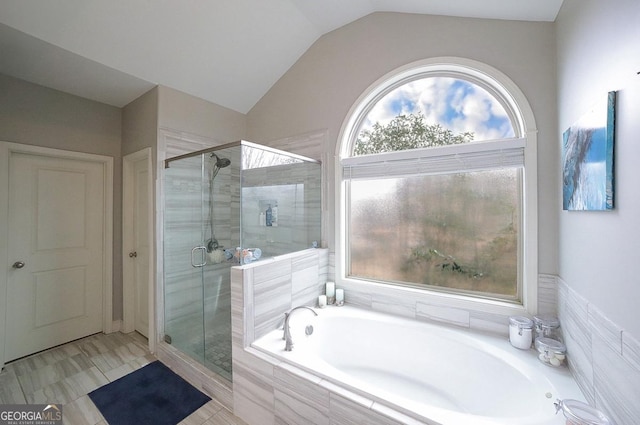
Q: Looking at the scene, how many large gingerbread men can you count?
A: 0